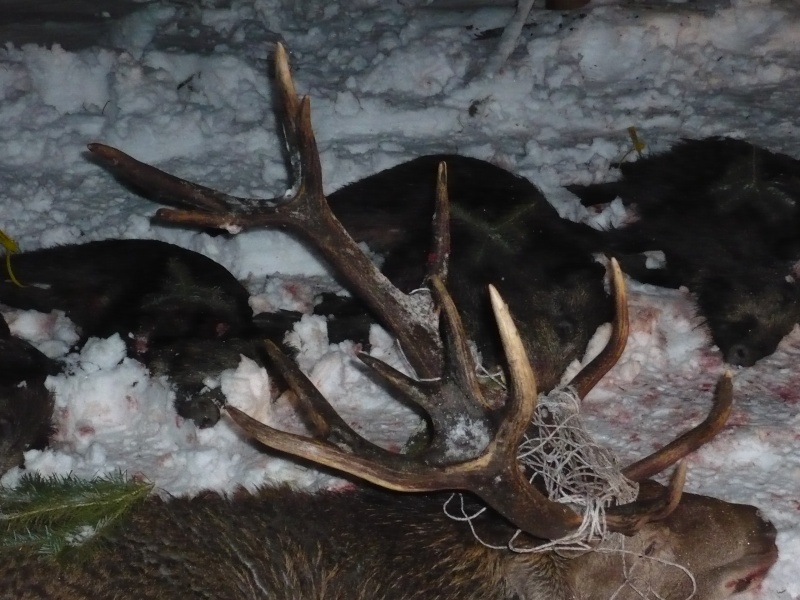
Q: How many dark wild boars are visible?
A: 4